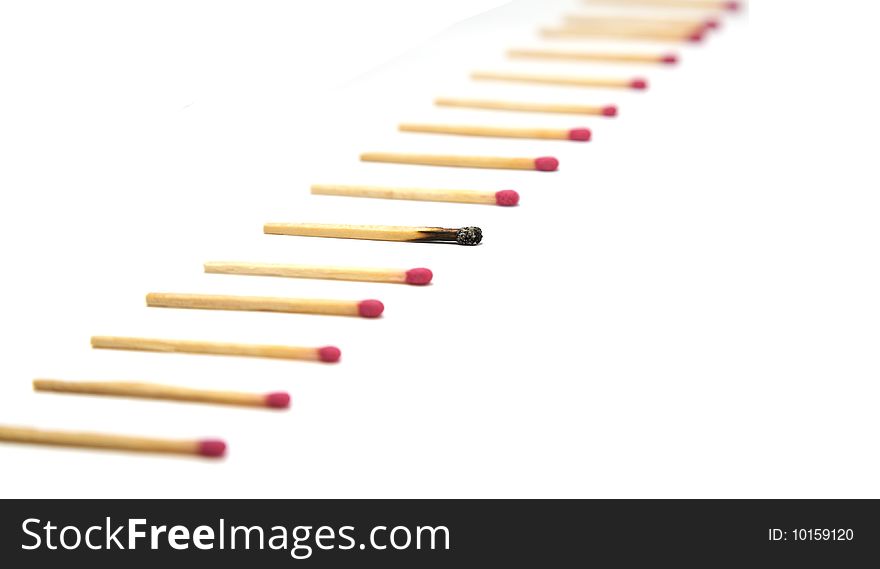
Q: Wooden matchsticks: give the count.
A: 15